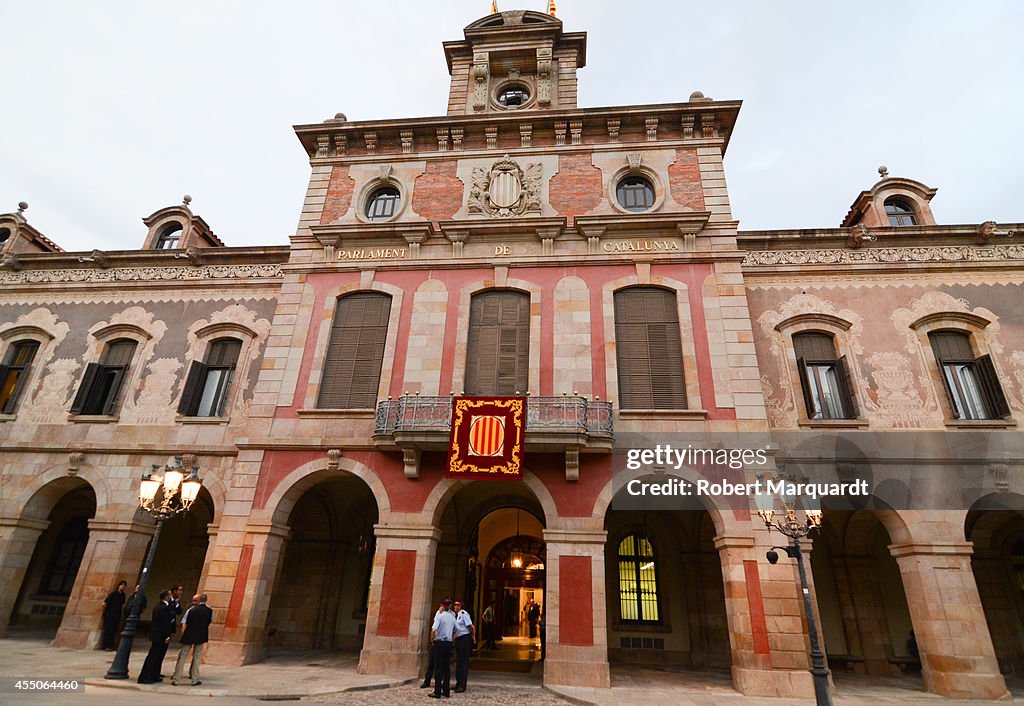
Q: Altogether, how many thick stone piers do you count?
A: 7